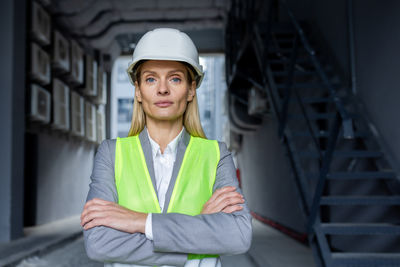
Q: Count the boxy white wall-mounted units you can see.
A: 11